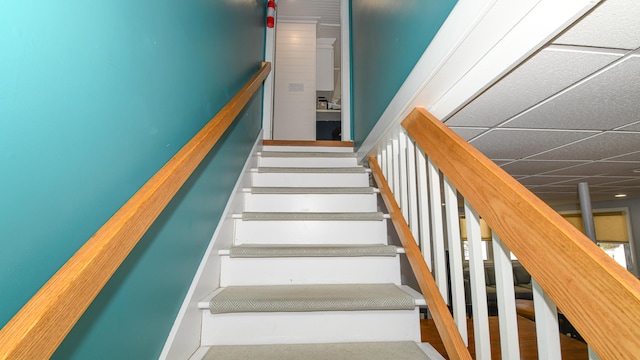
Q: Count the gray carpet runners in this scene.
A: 7